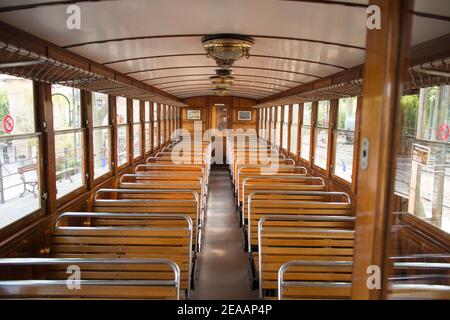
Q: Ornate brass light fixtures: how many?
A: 3